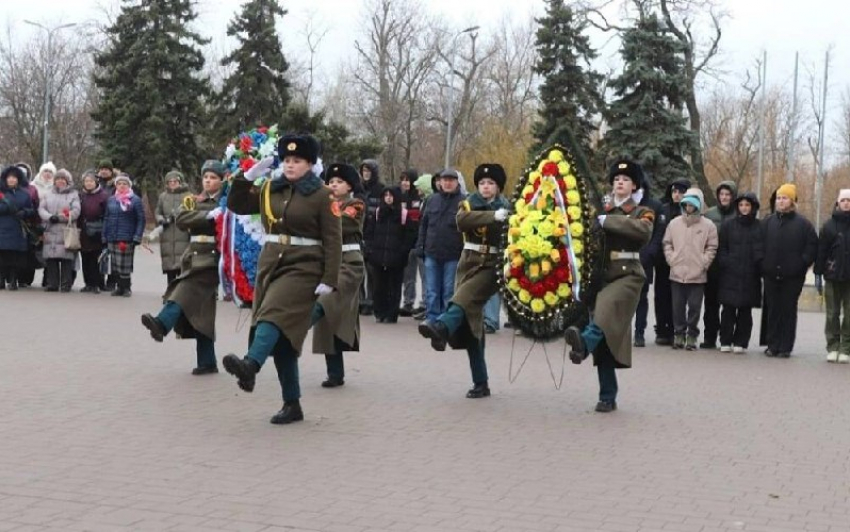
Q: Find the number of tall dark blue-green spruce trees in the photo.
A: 4